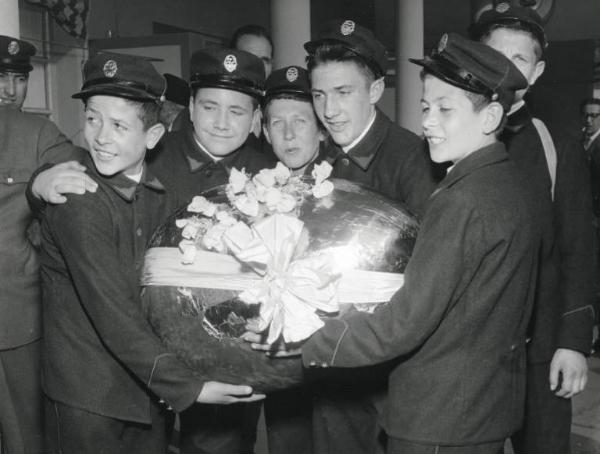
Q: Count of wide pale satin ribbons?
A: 1